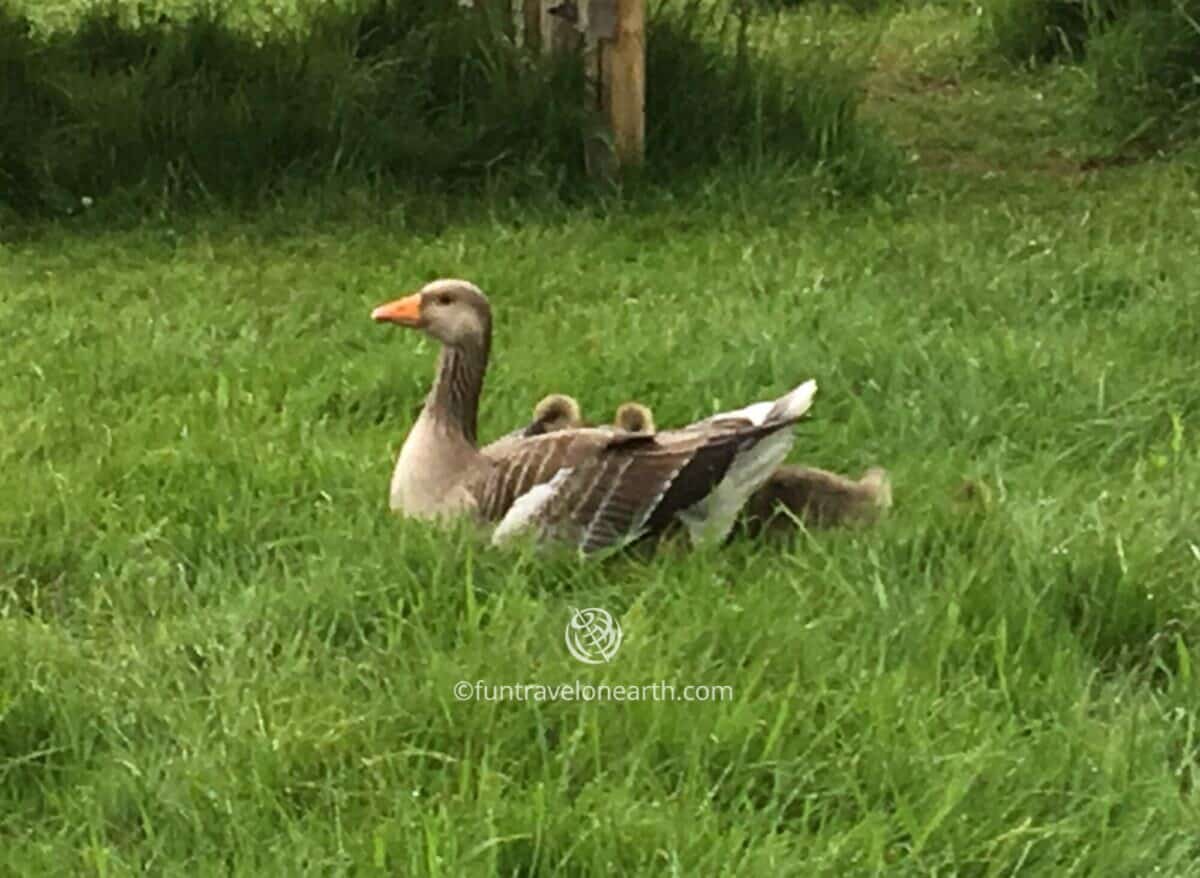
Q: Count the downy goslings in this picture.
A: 3